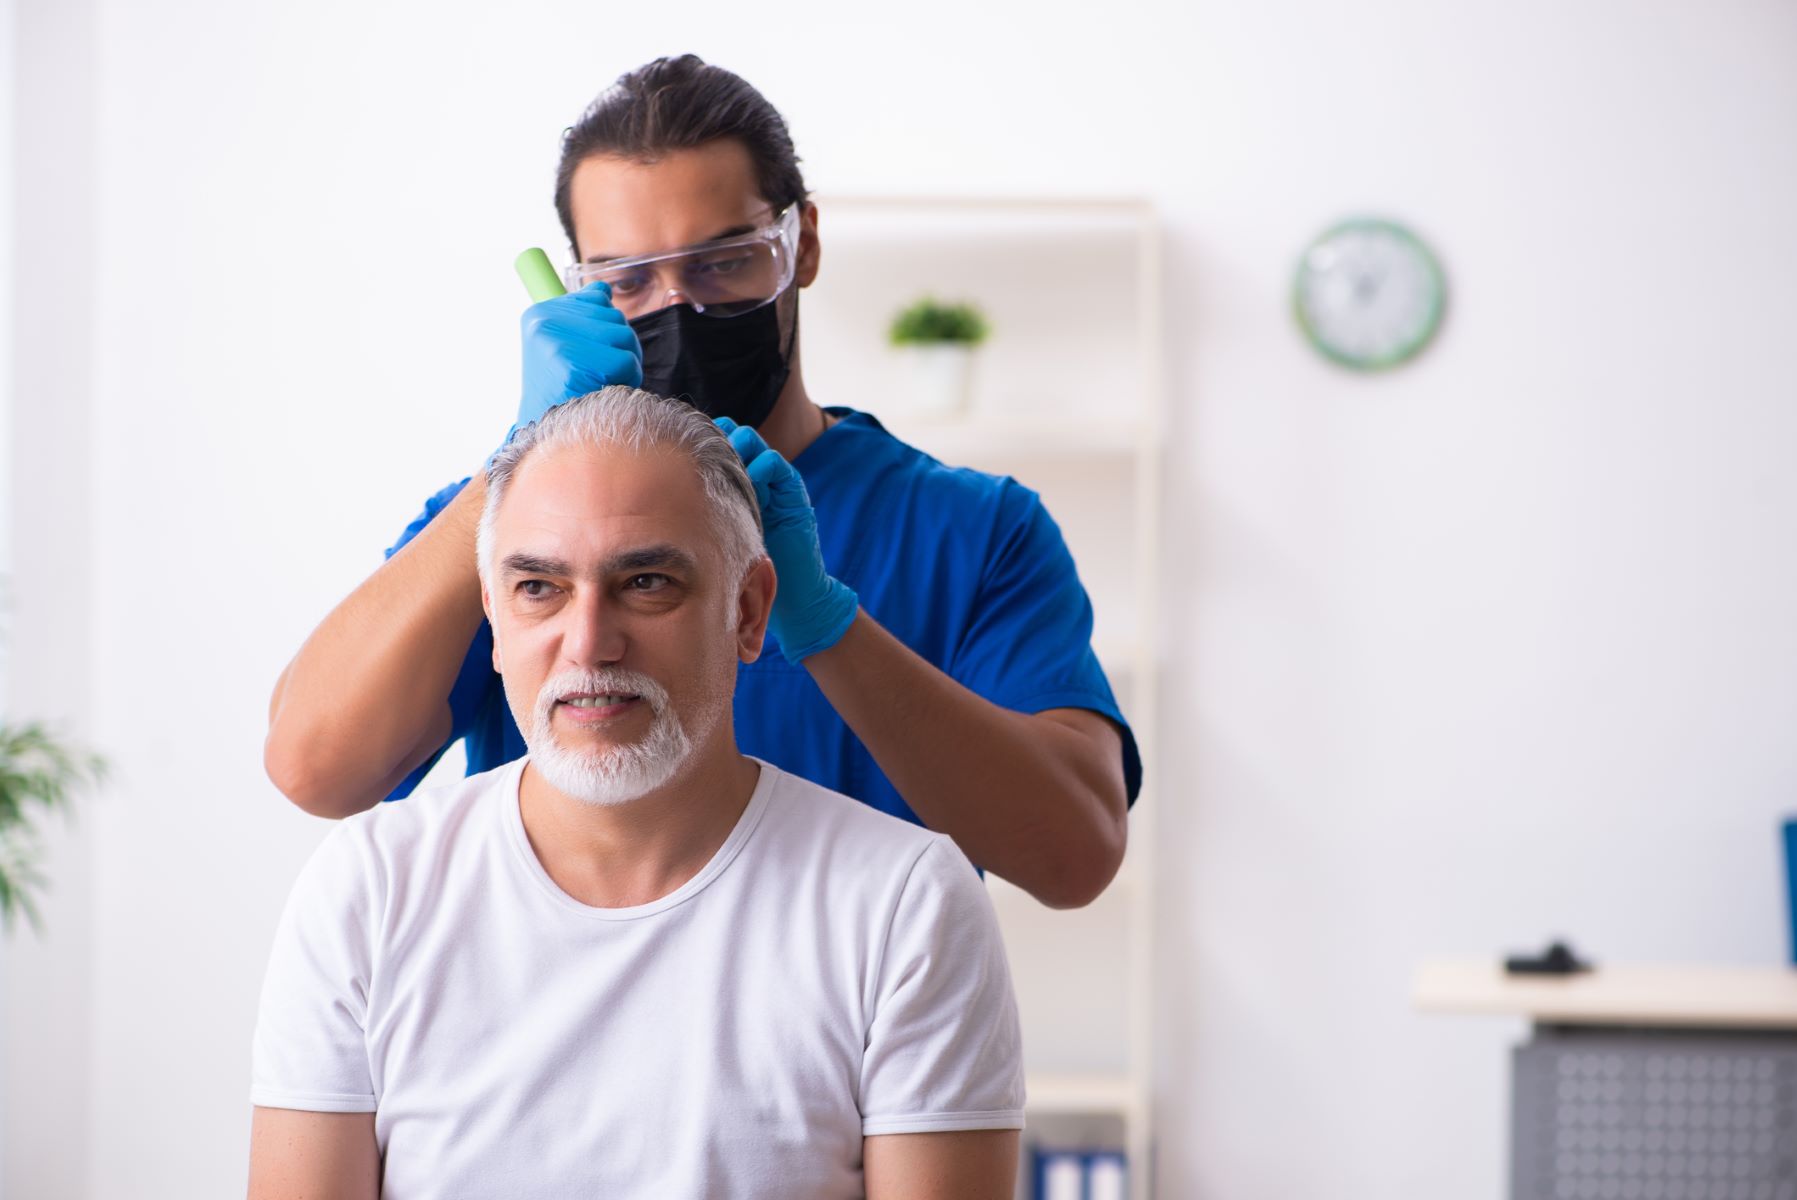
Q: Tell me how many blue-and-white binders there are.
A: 2